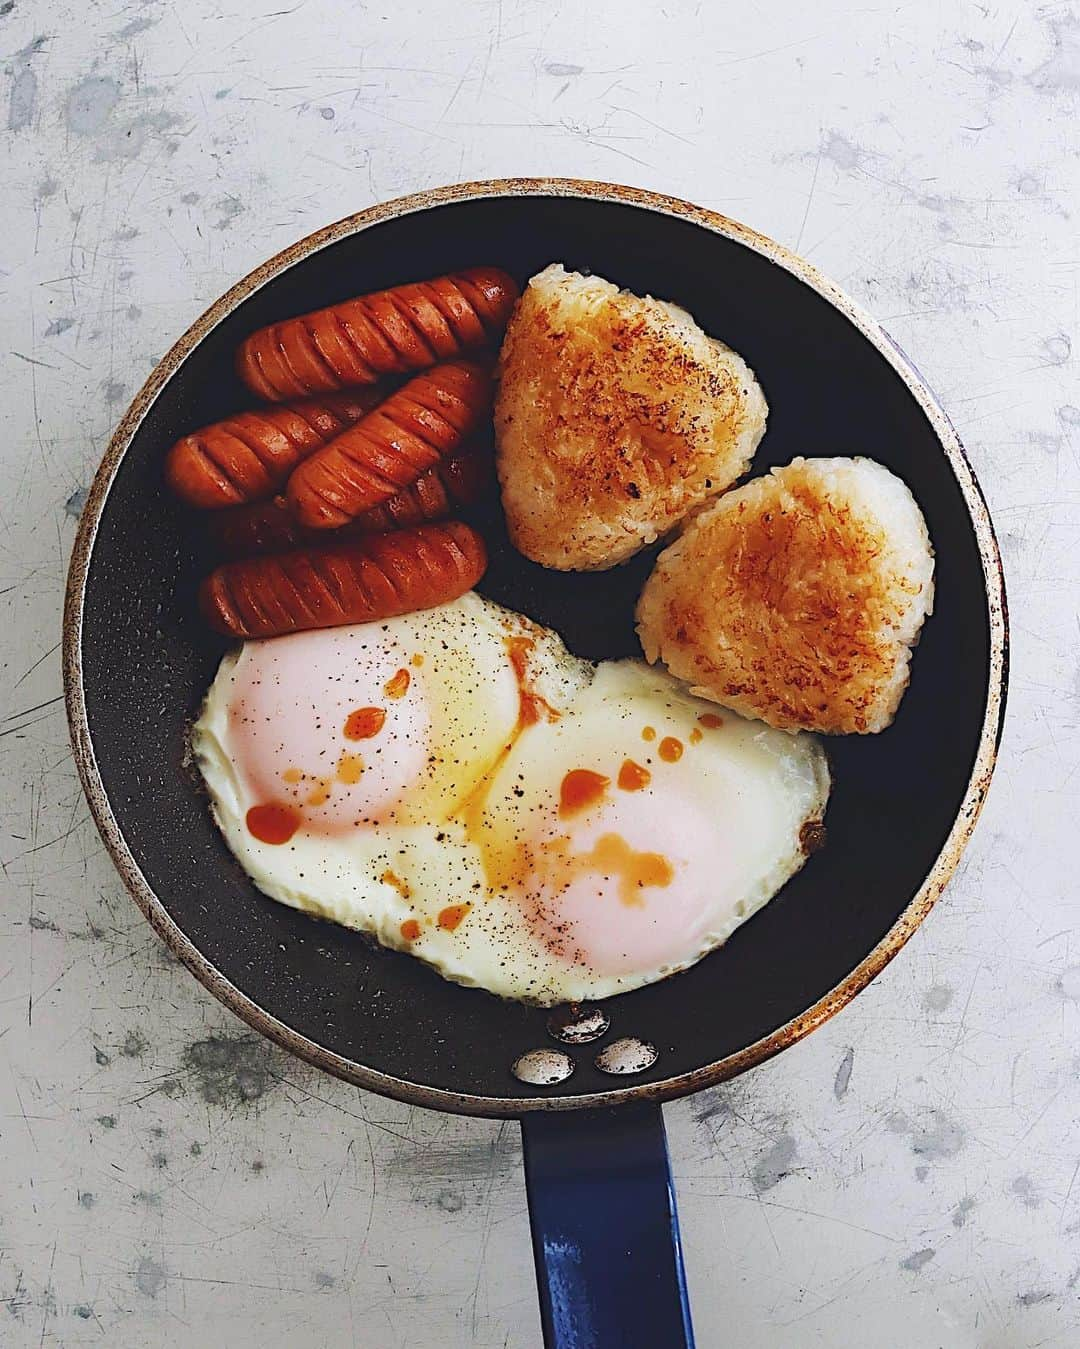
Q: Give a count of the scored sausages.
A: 5